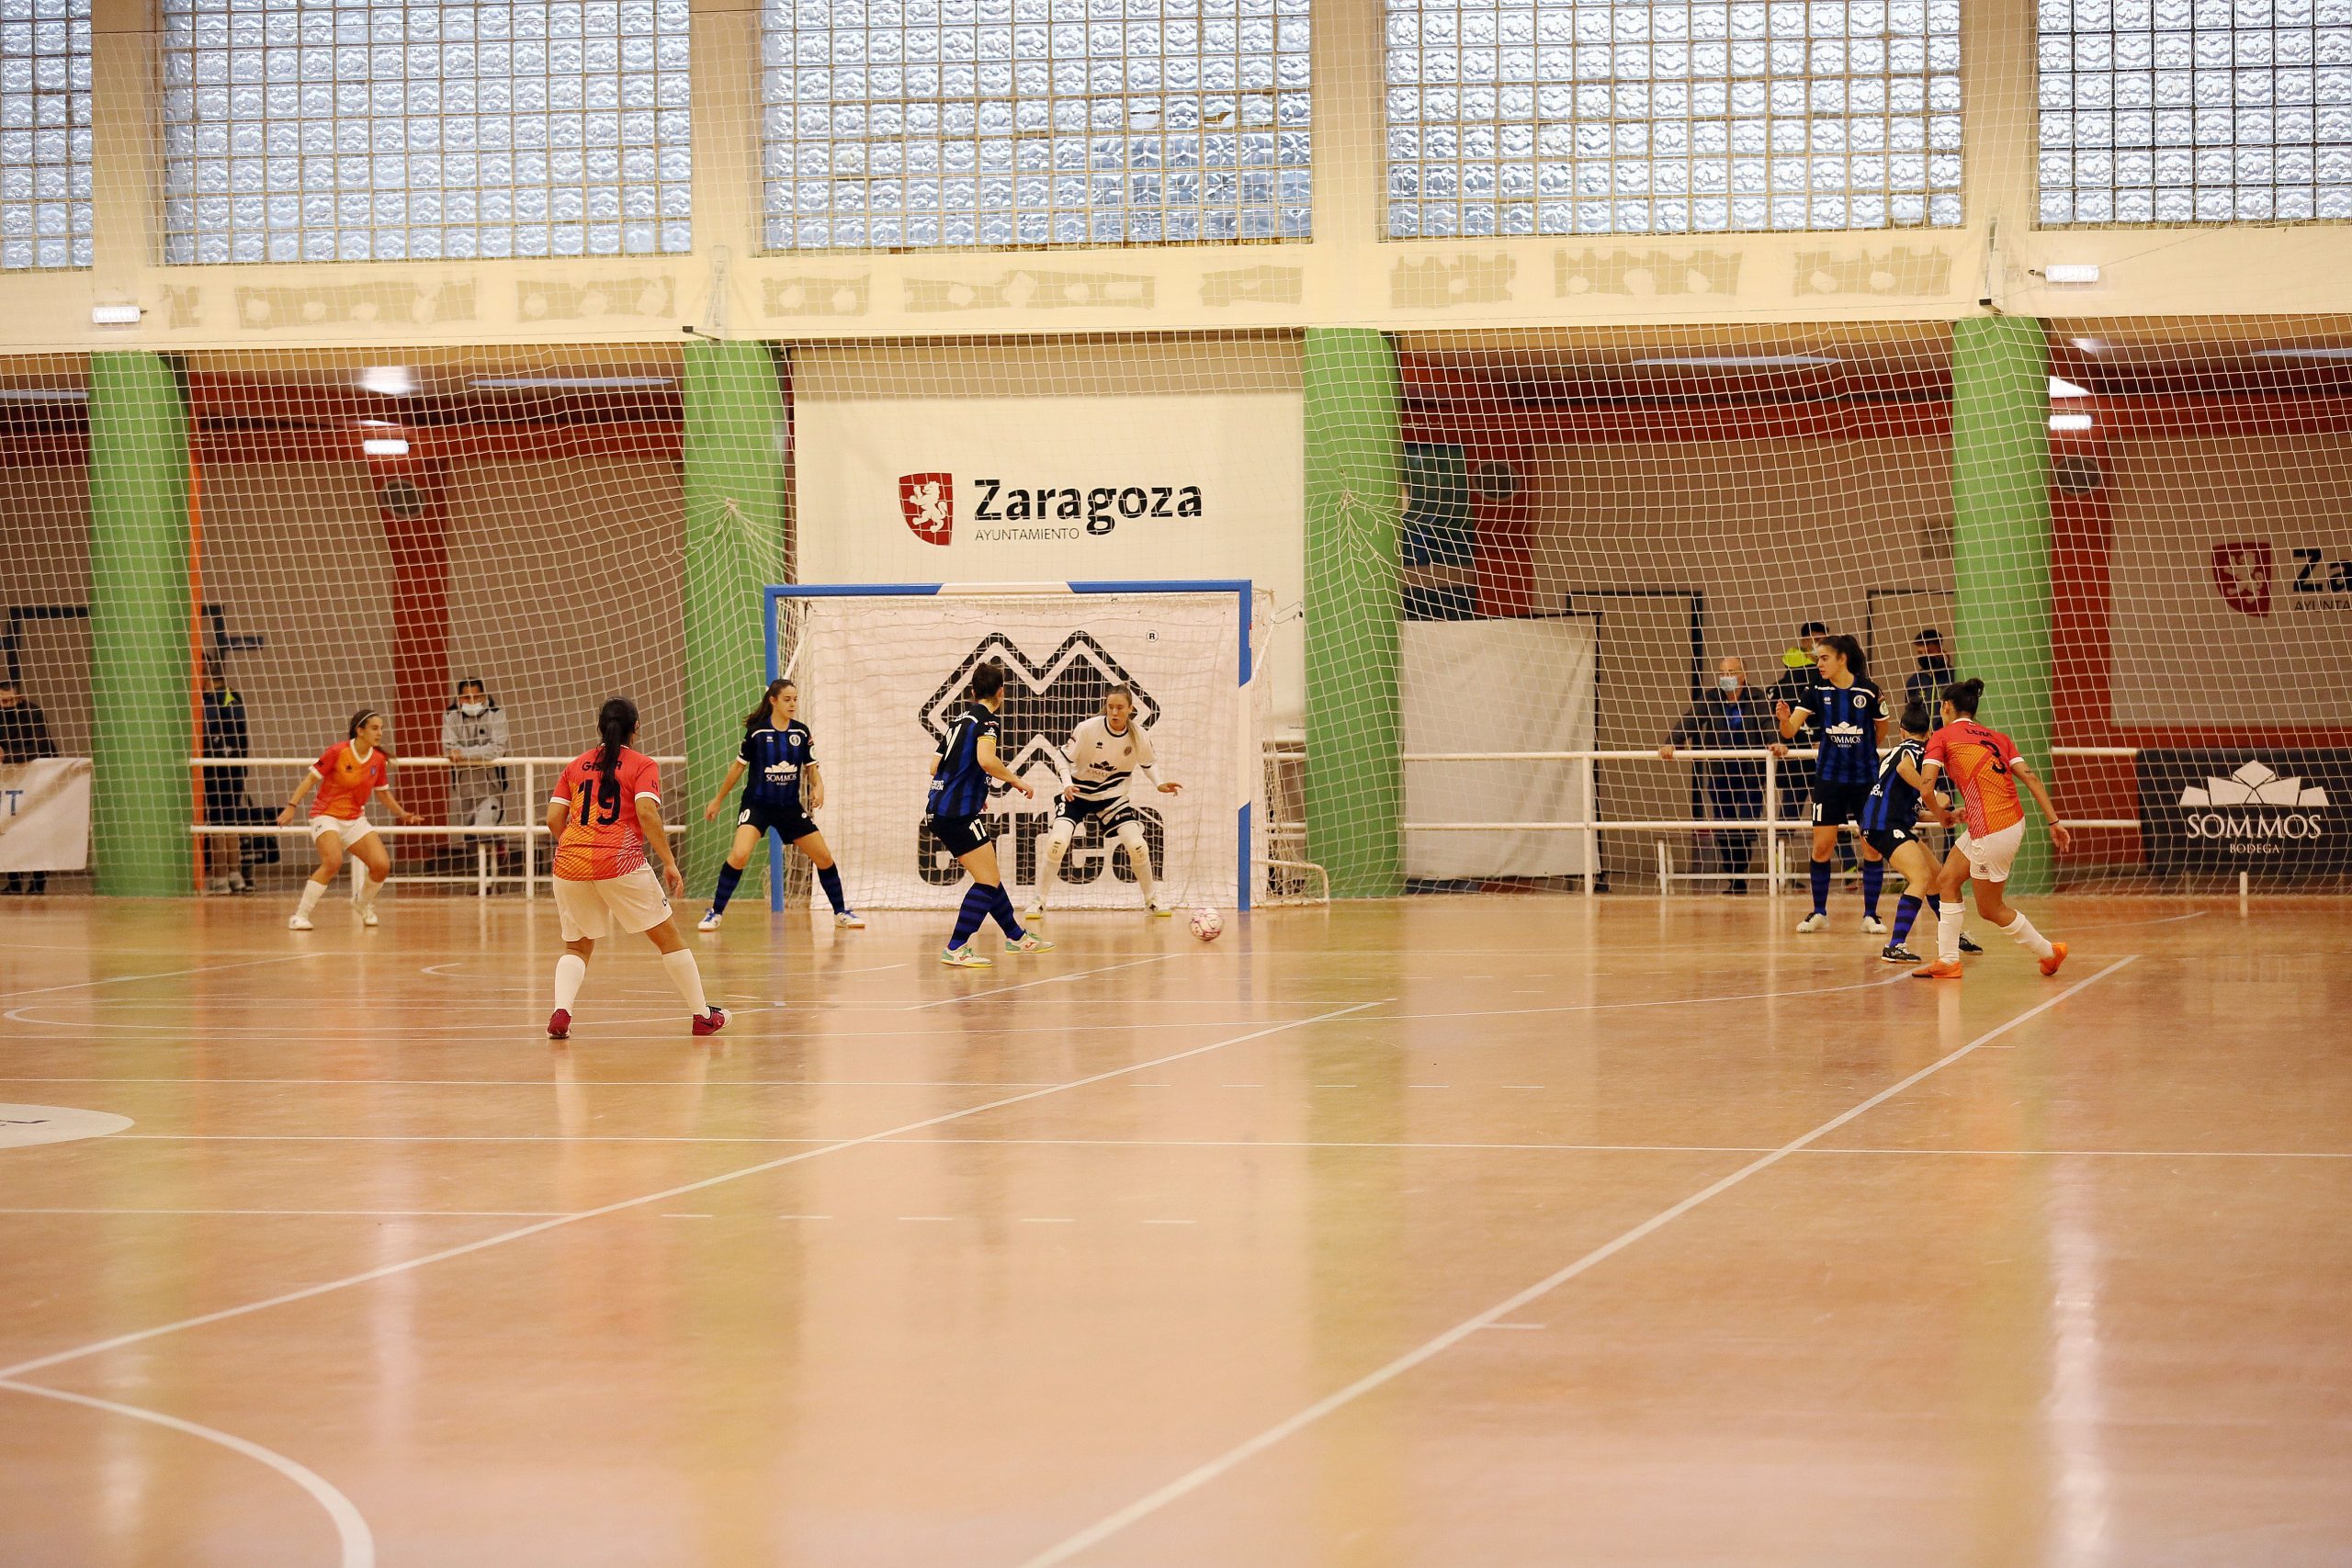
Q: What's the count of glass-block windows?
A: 5